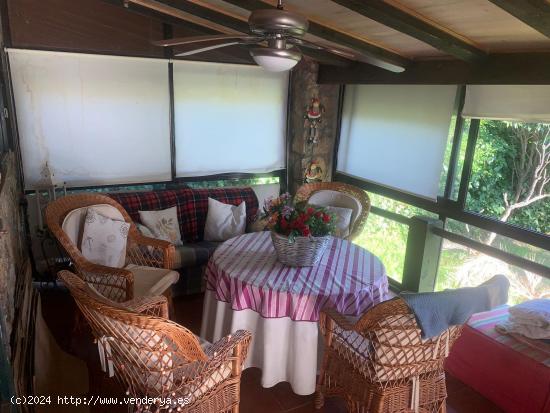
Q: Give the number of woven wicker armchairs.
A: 4